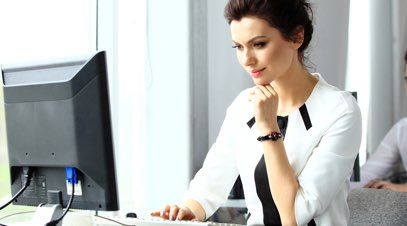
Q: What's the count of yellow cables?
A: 0